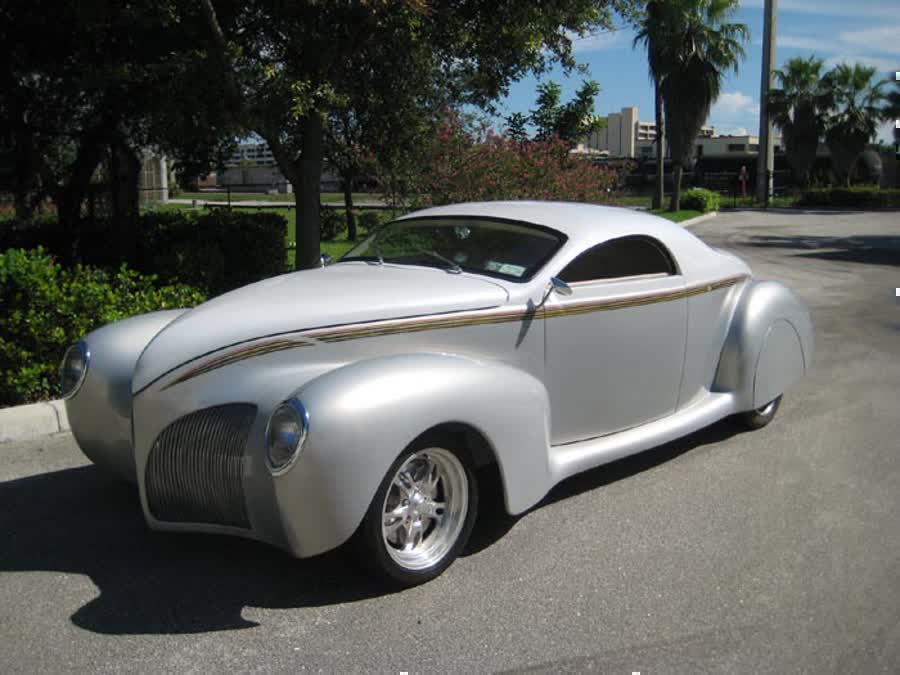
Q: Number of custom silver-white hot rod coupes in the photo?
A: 1